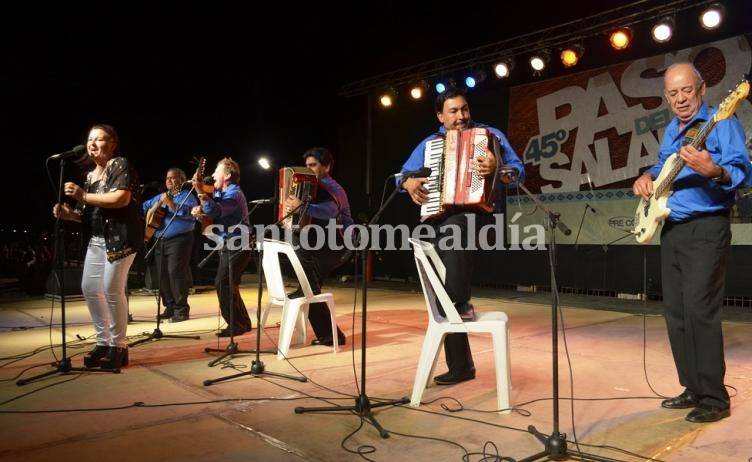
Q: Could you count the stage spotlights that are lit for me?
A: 10